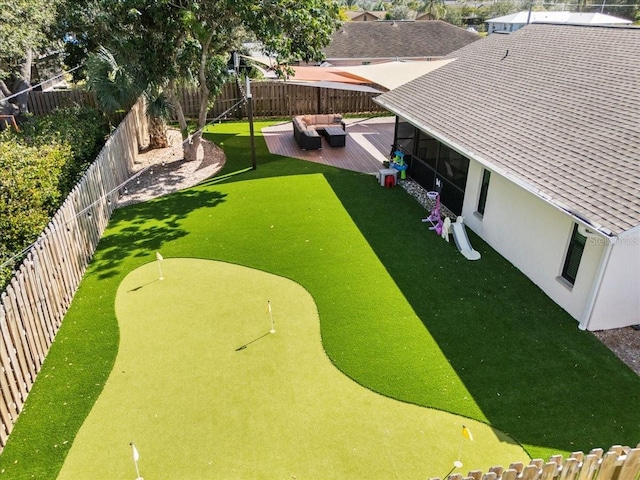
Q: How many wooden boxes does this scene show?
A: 0